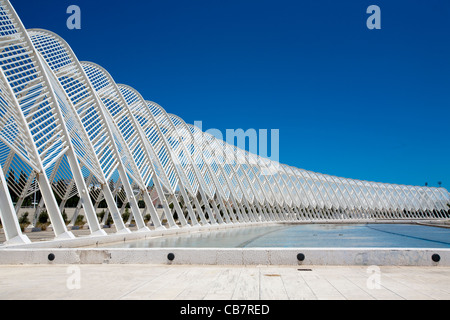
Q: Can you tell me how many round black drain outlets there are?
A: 4